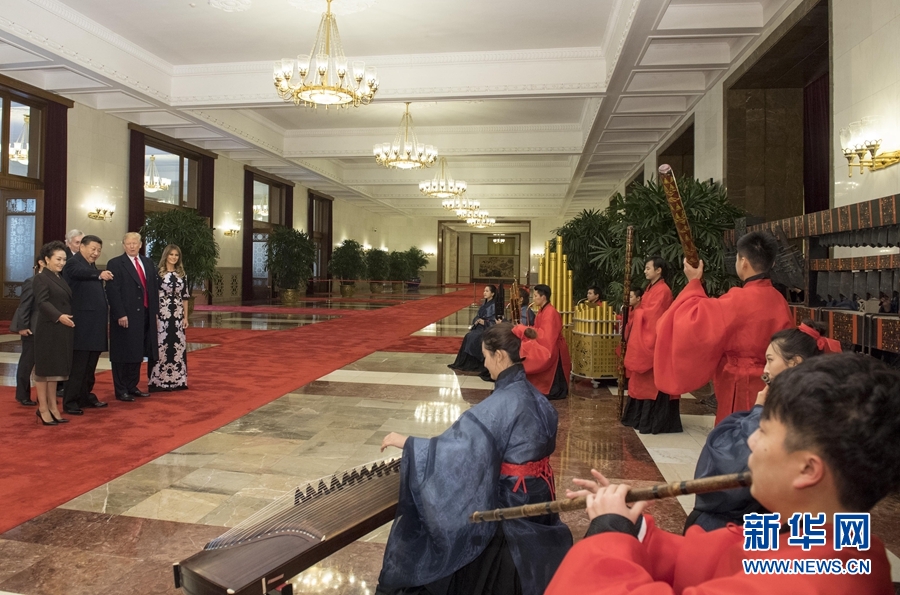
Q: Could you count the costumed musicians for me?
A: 10